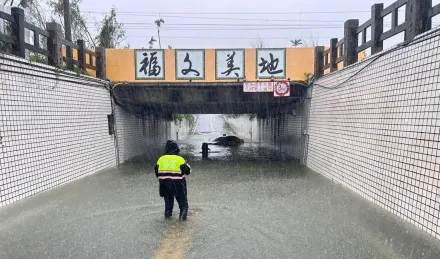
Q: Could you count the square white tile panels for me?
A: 4